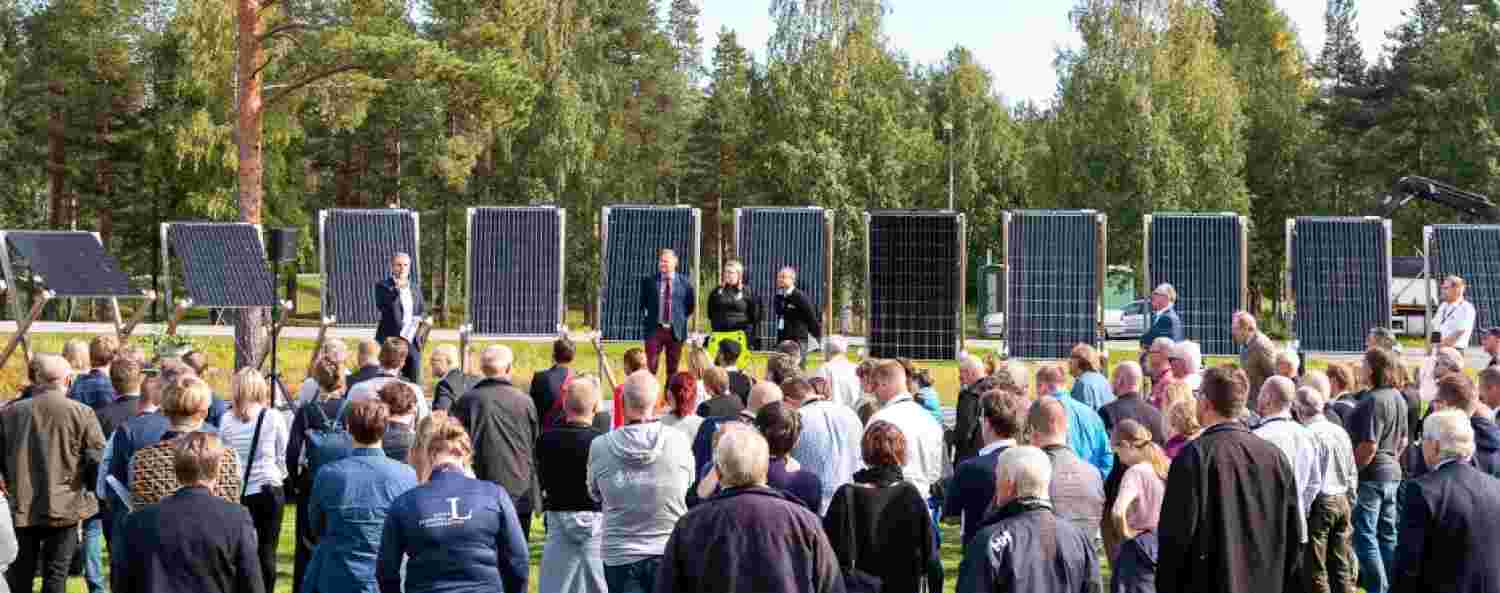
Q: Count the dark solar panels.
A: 11